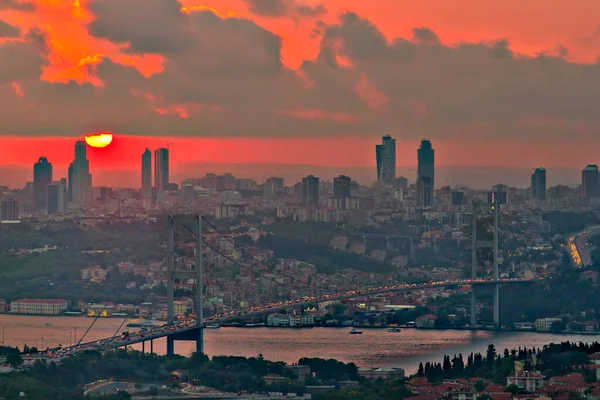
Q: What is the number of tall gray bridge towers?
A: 2